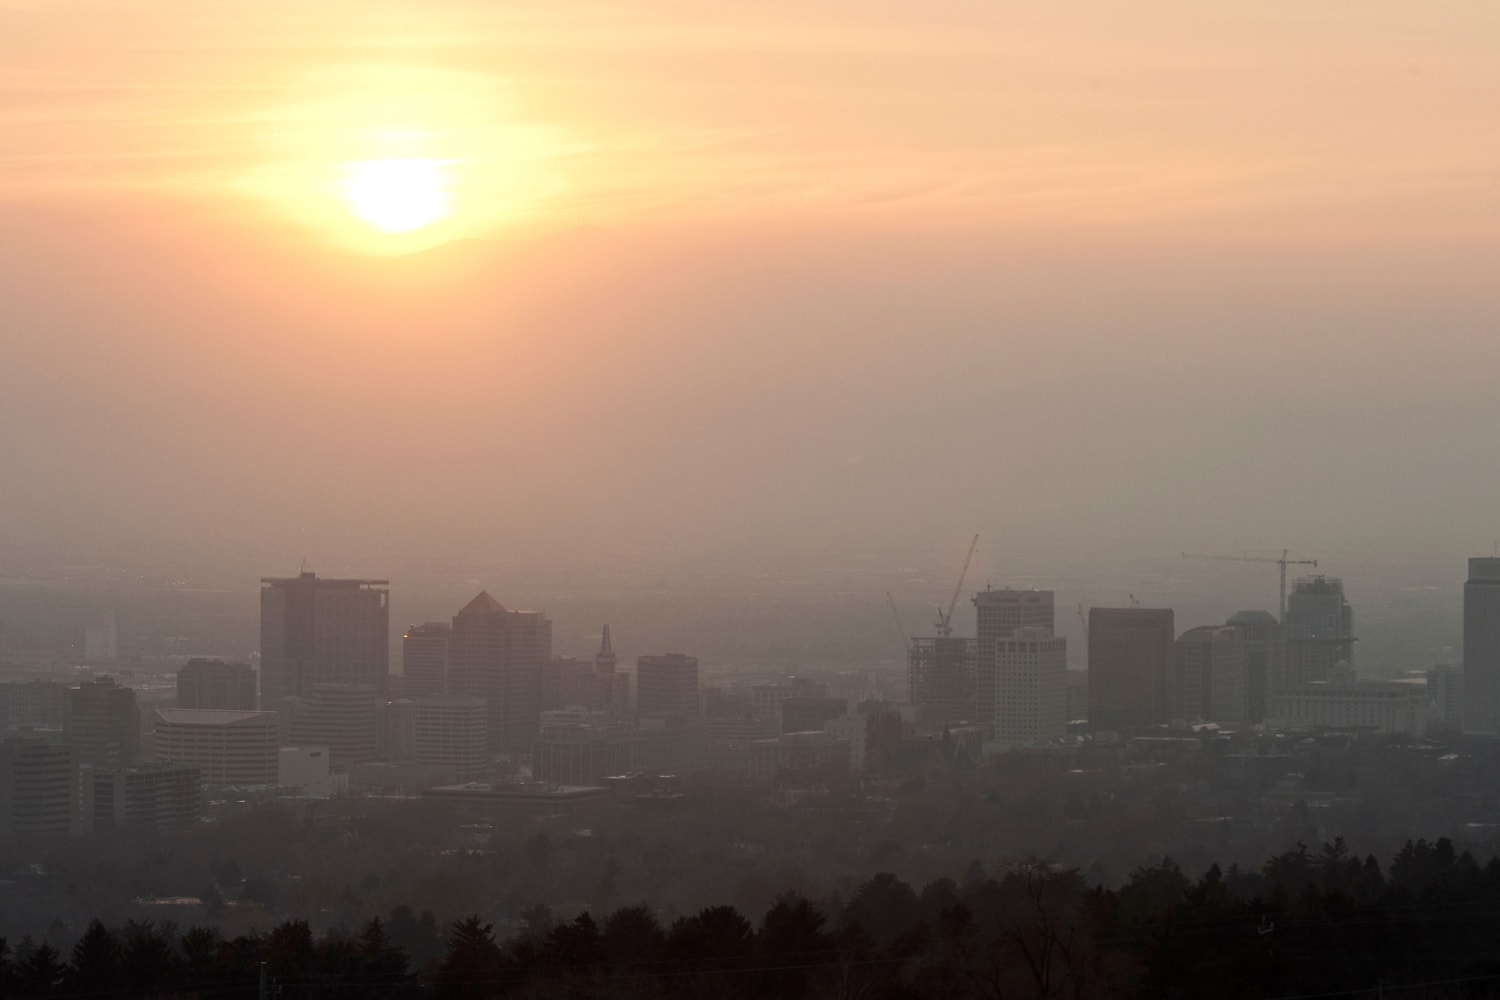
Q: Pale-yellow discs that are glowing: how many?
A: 1